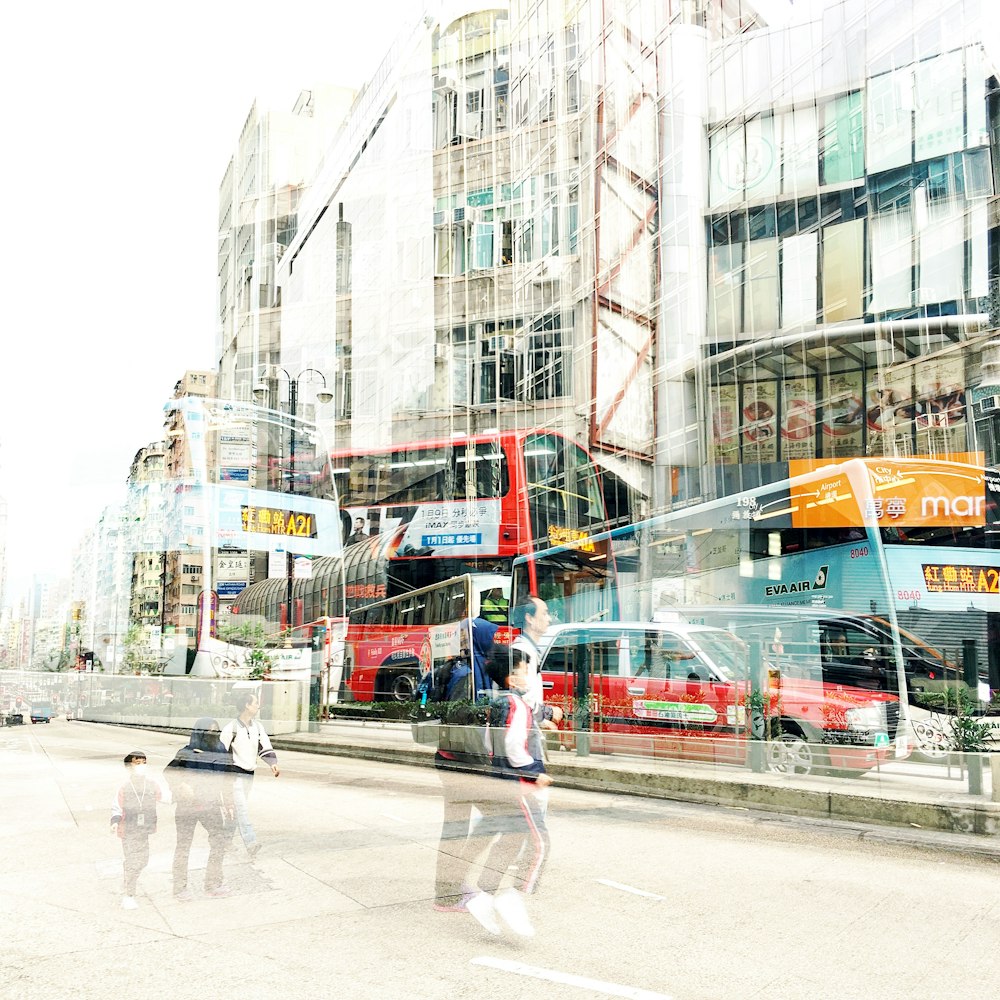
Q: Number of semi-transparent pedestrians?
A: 6